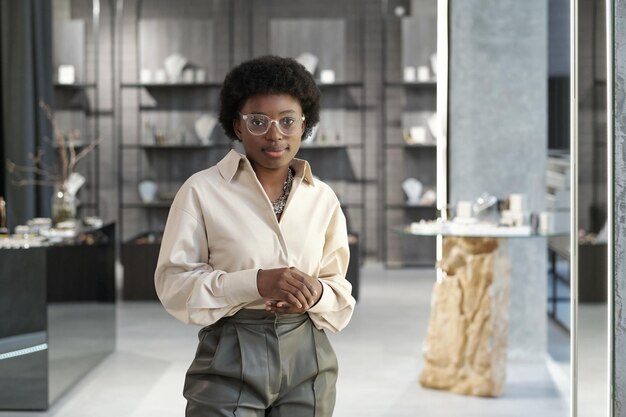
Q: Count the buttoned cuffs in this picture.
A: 2